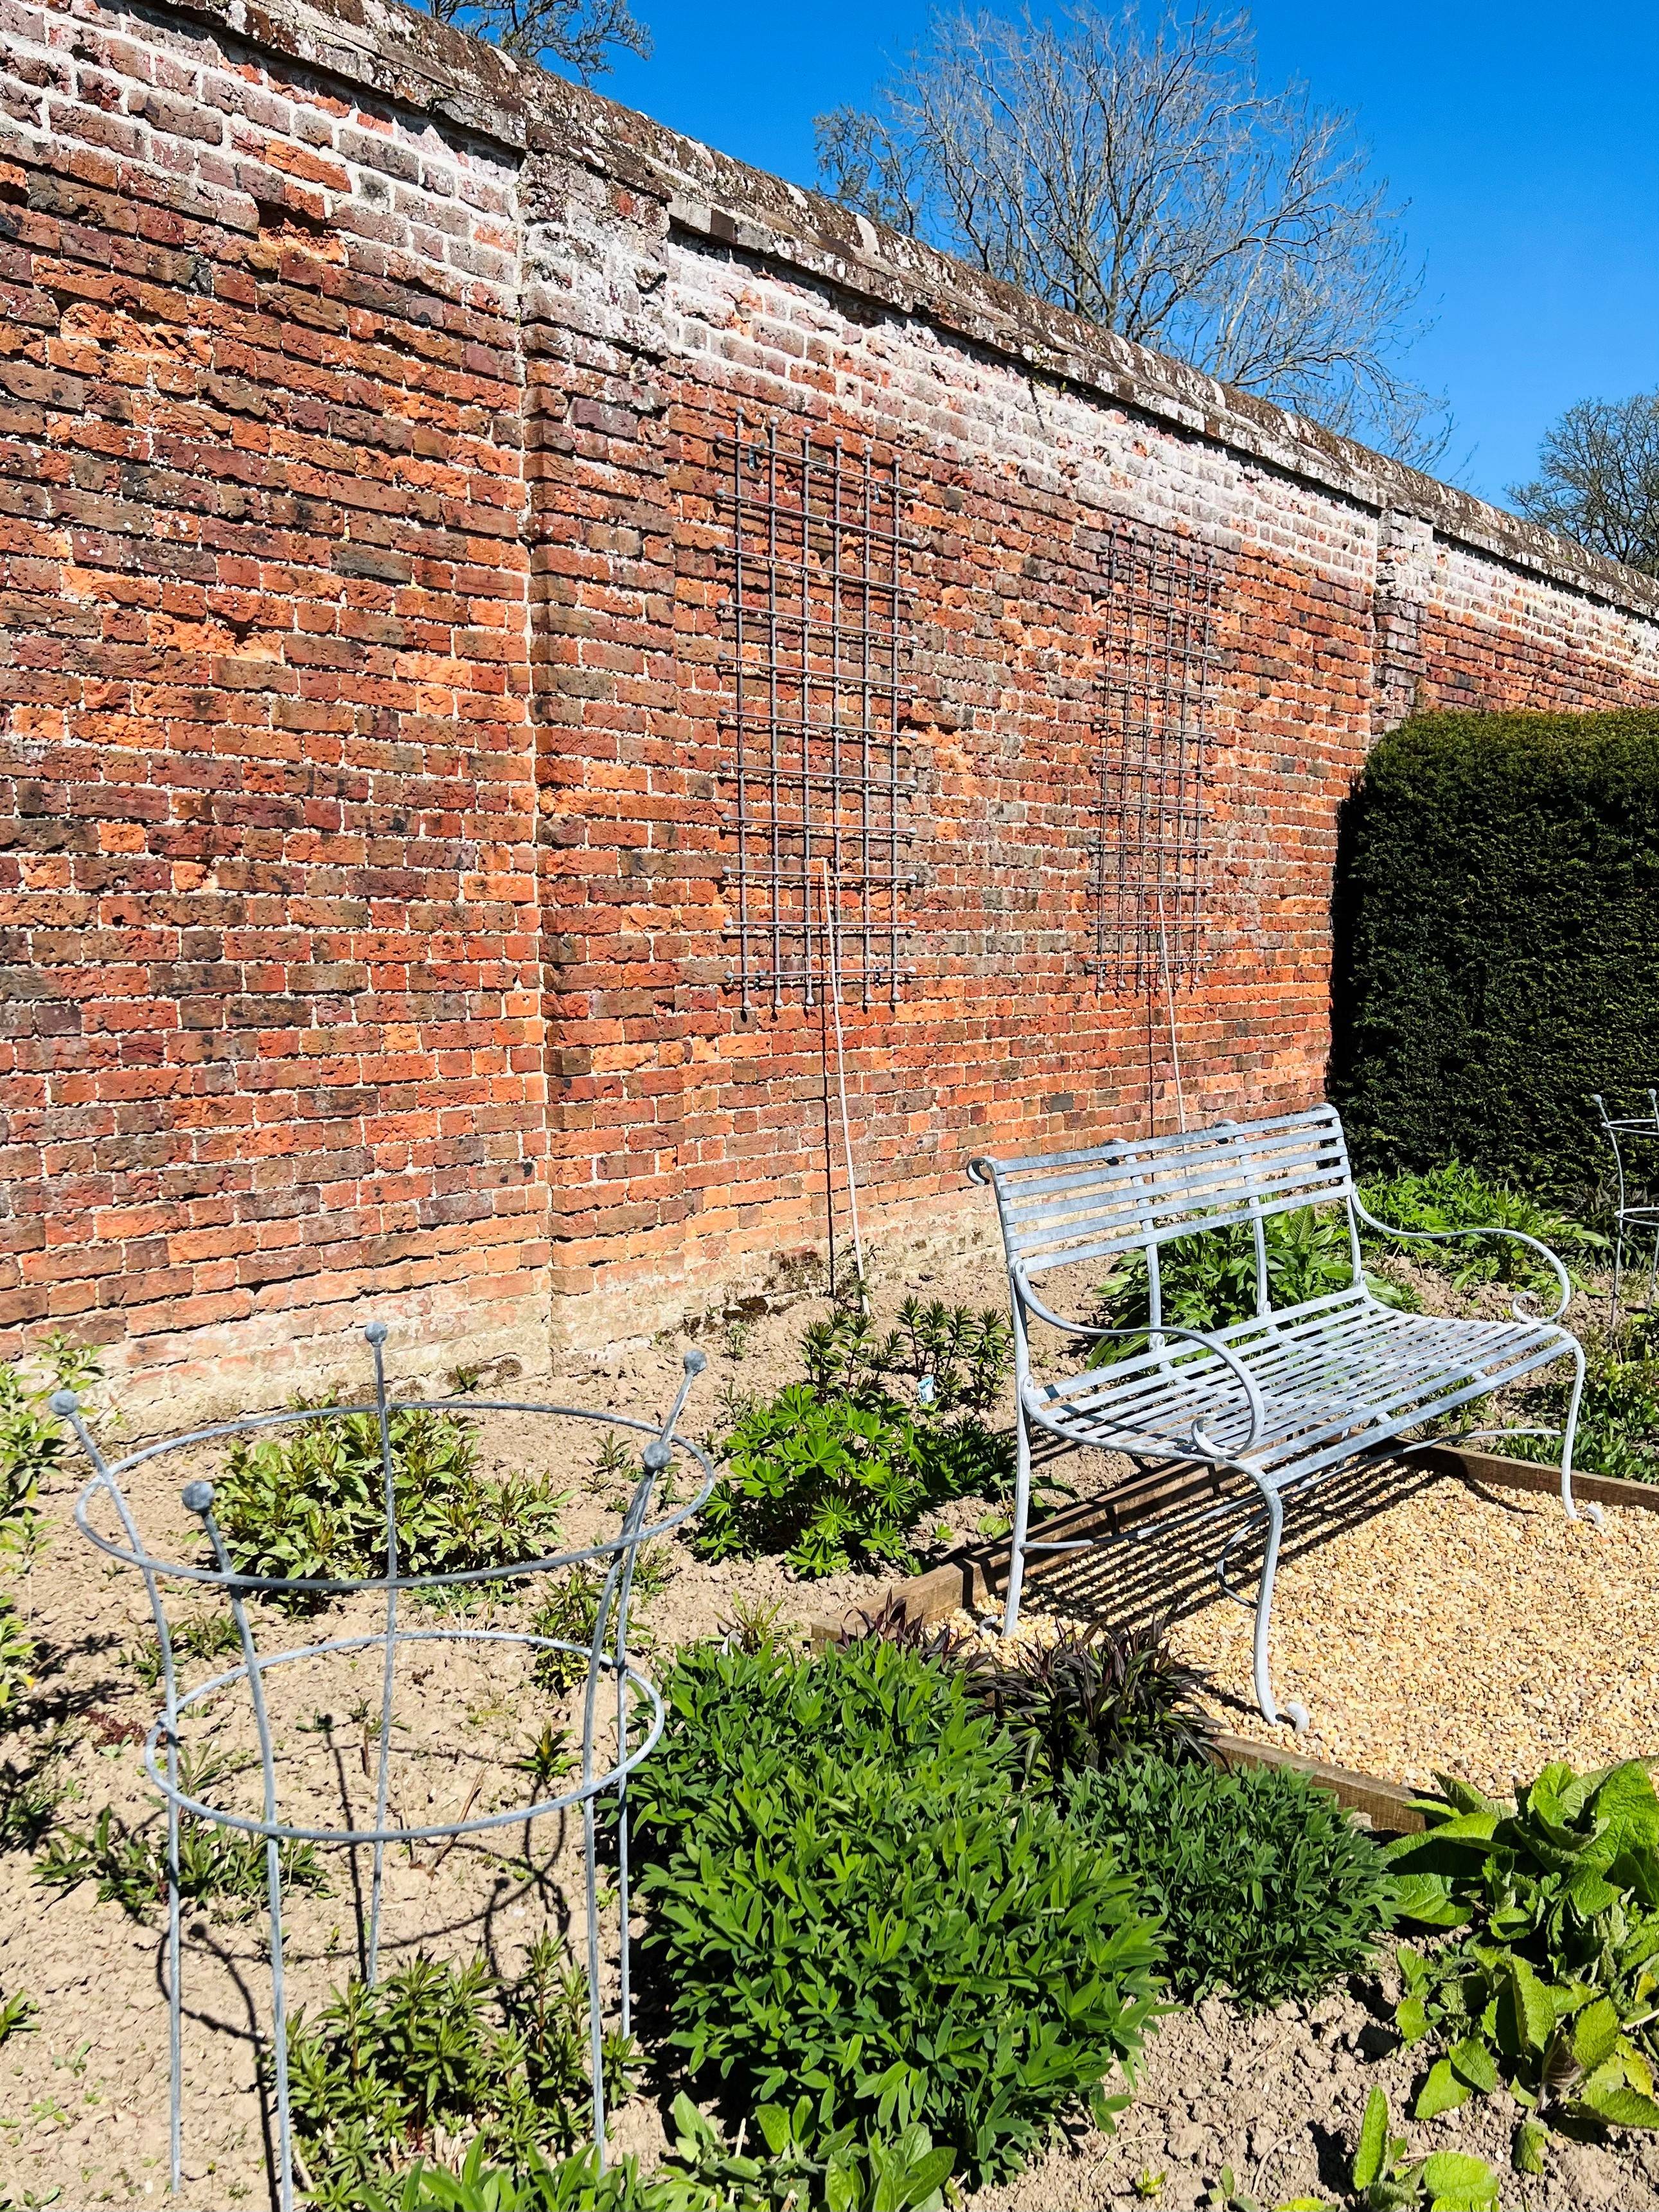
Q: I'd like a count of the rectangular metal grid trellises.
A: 2